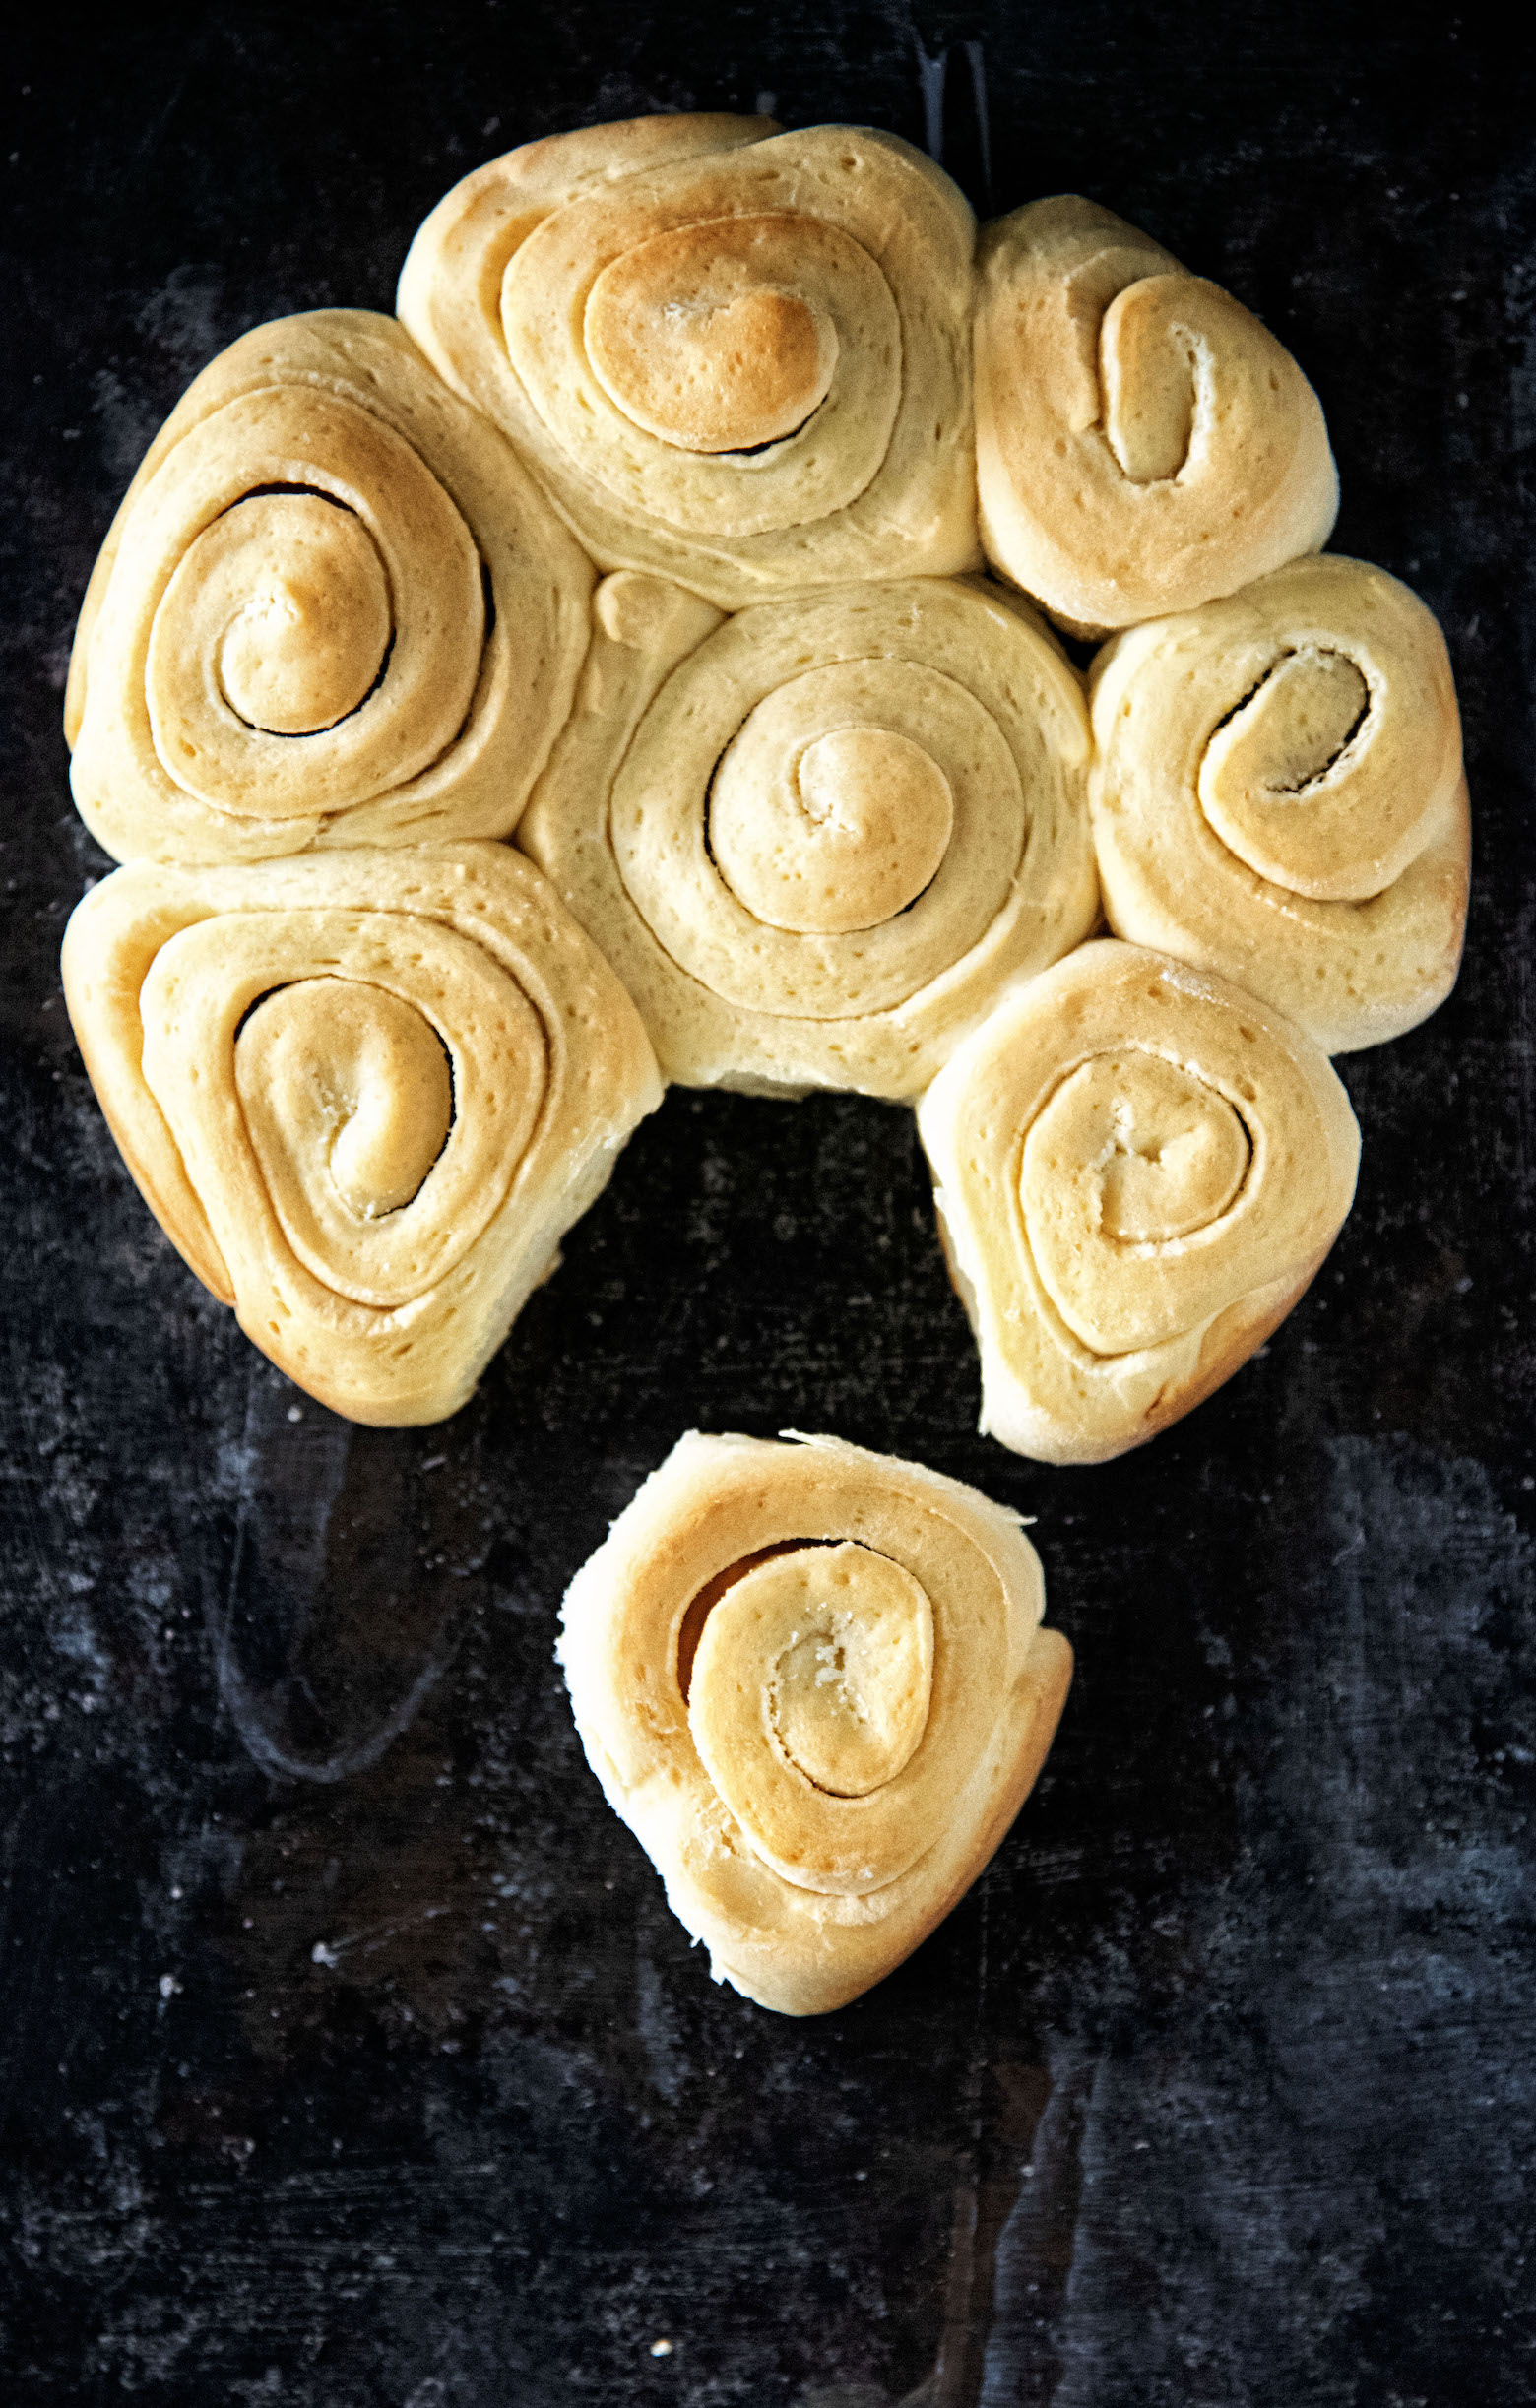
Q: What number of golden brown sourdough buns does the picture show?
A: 8